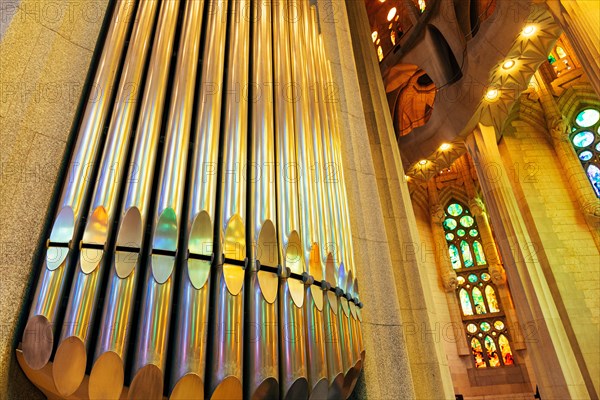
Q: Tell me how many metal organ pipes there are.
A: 13